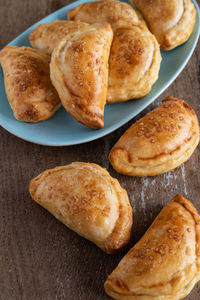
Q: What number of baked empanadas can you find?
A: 9